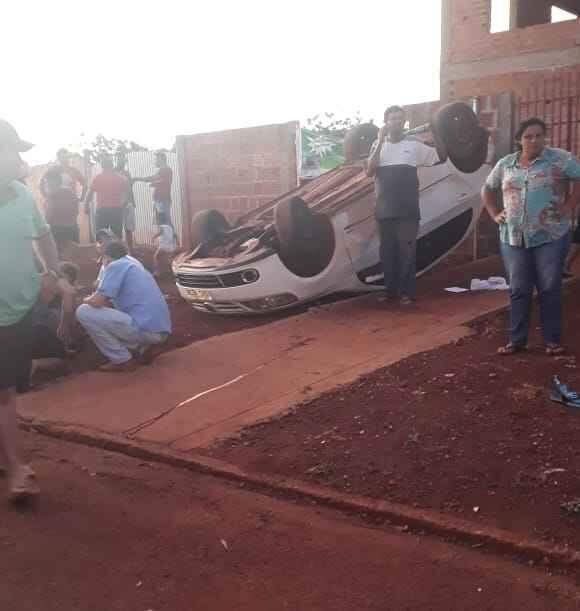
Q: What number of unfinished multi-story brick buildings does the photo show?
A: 1